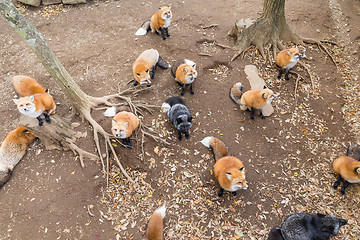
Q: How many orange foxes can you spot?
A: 12